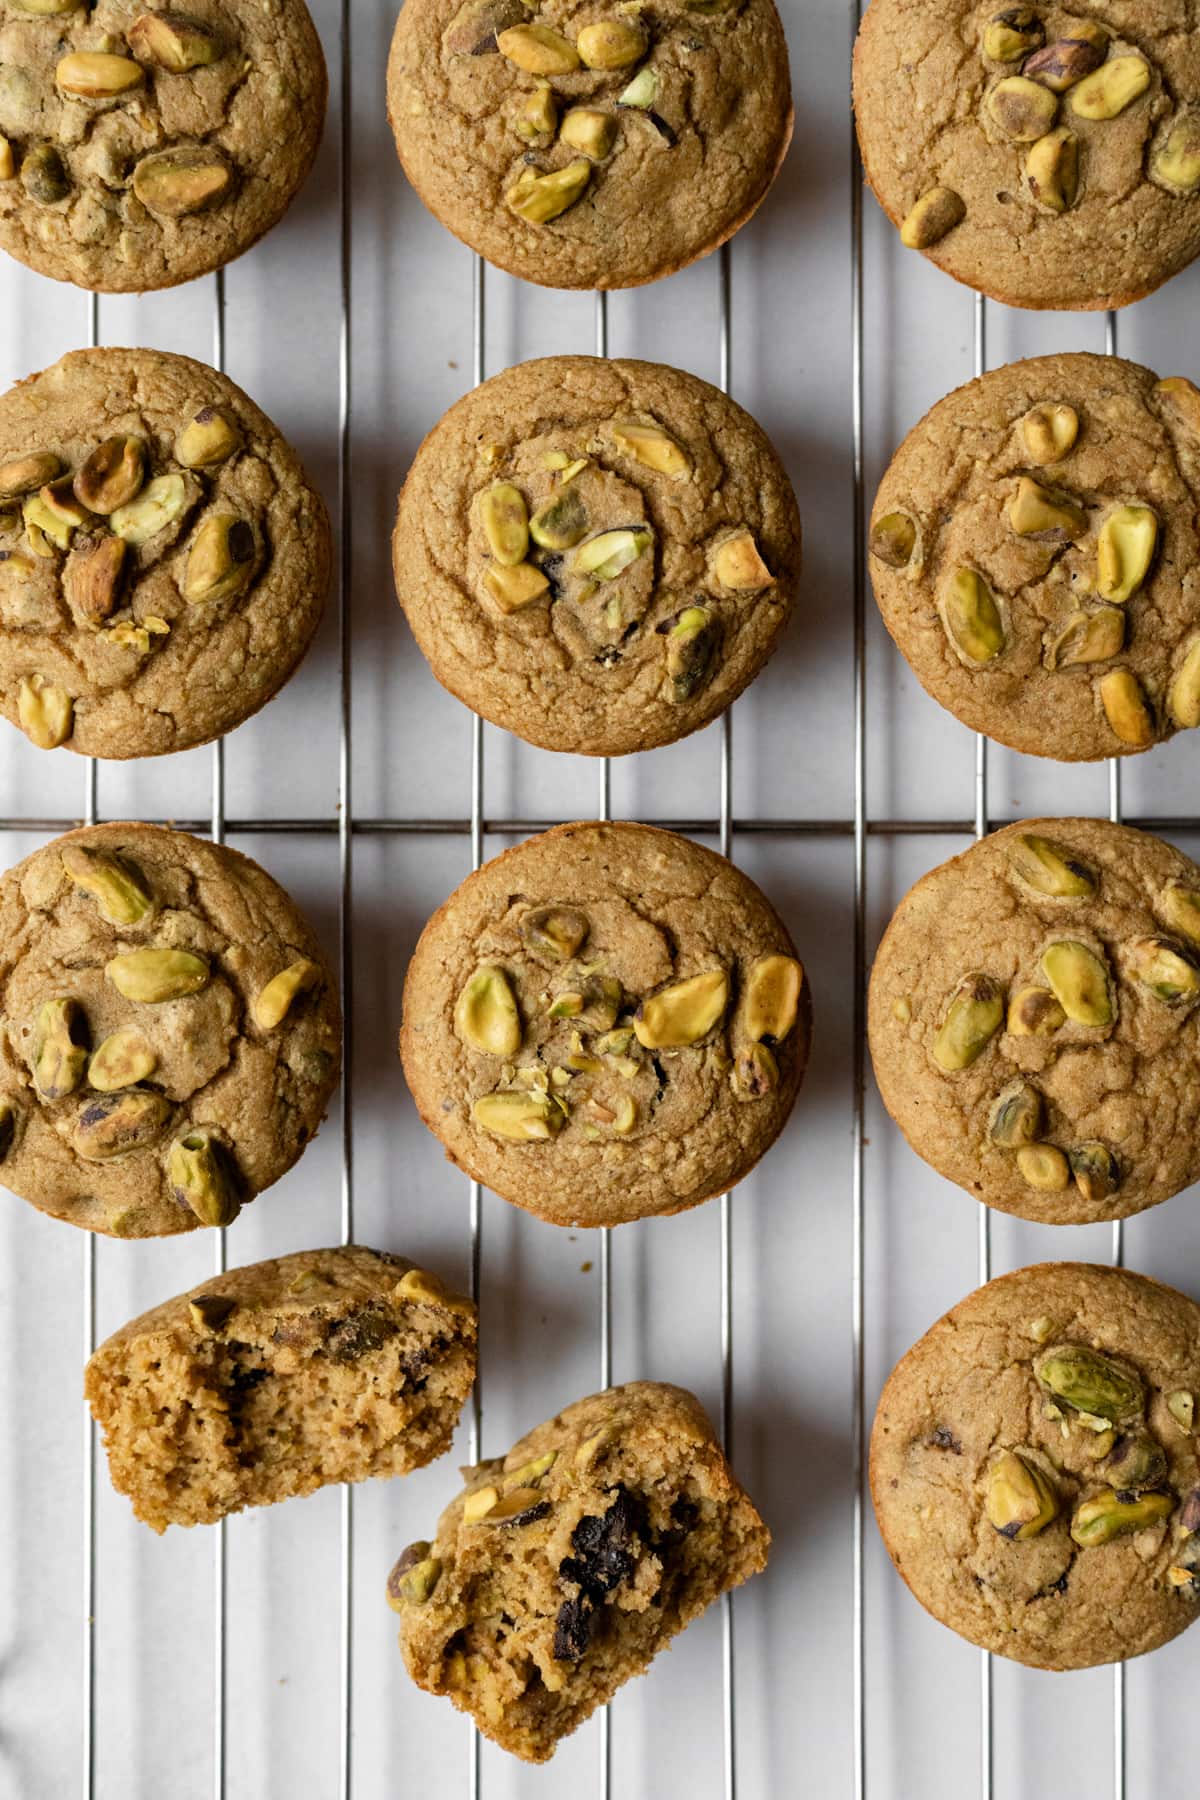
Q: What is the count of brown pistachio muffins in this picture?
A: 11